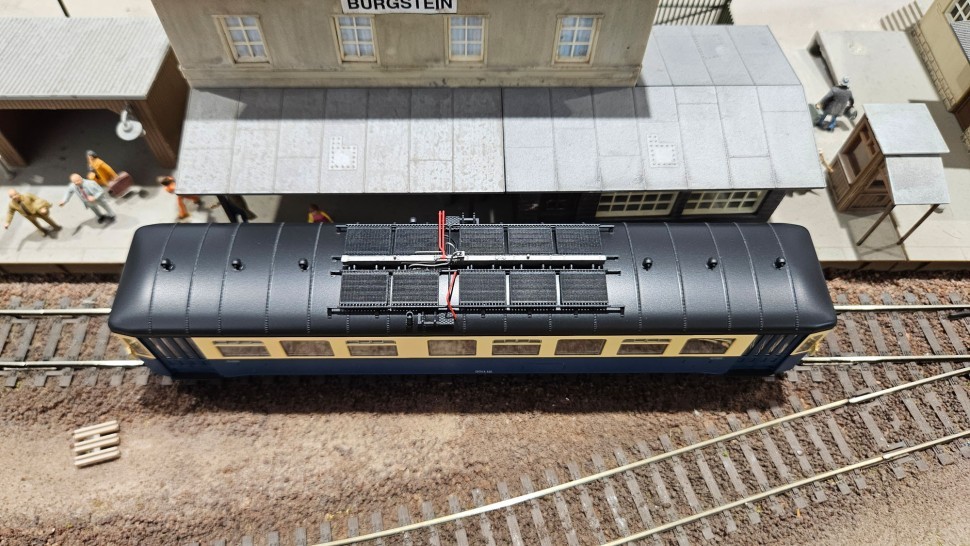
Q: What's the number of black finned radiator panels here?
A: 10